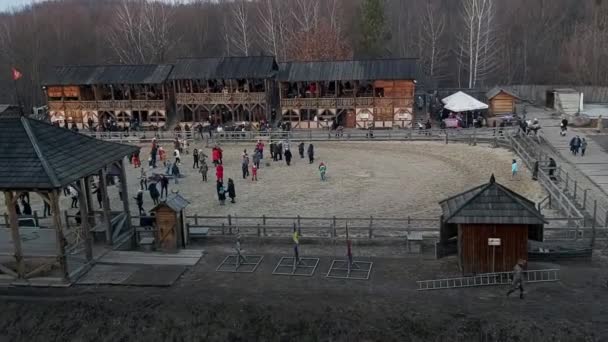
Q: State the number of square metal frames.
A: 3